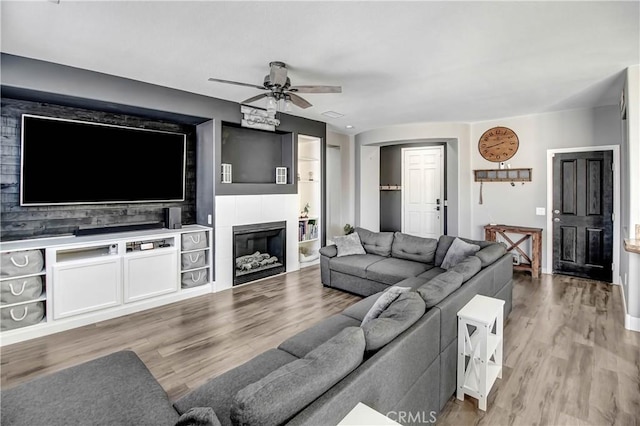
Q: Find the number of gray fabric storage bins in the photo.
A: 6